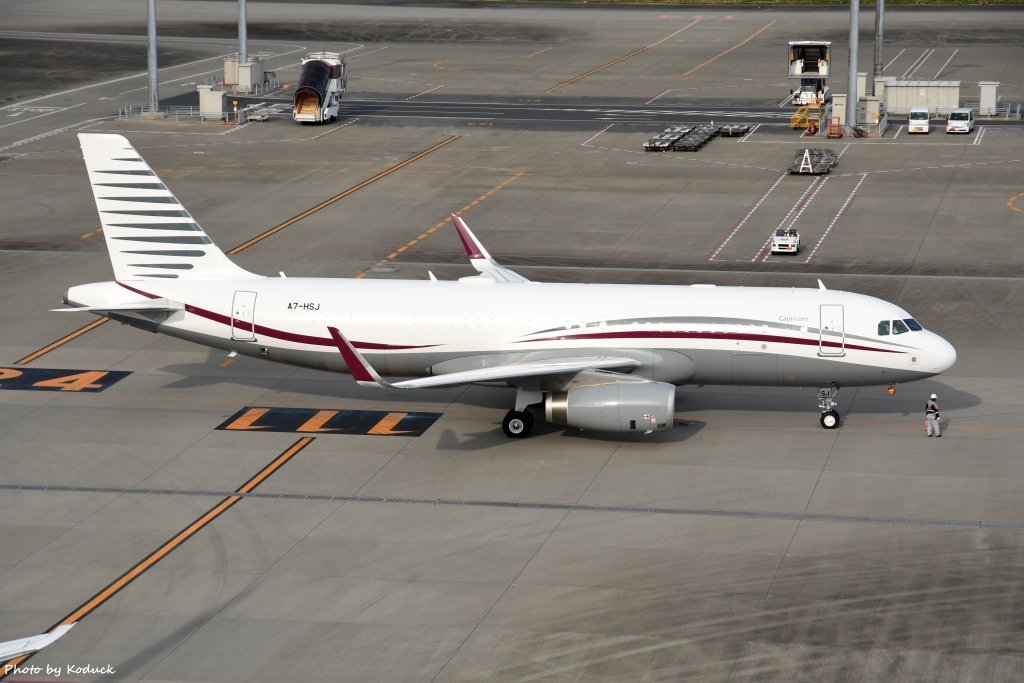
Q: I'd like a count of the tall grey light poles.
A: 4